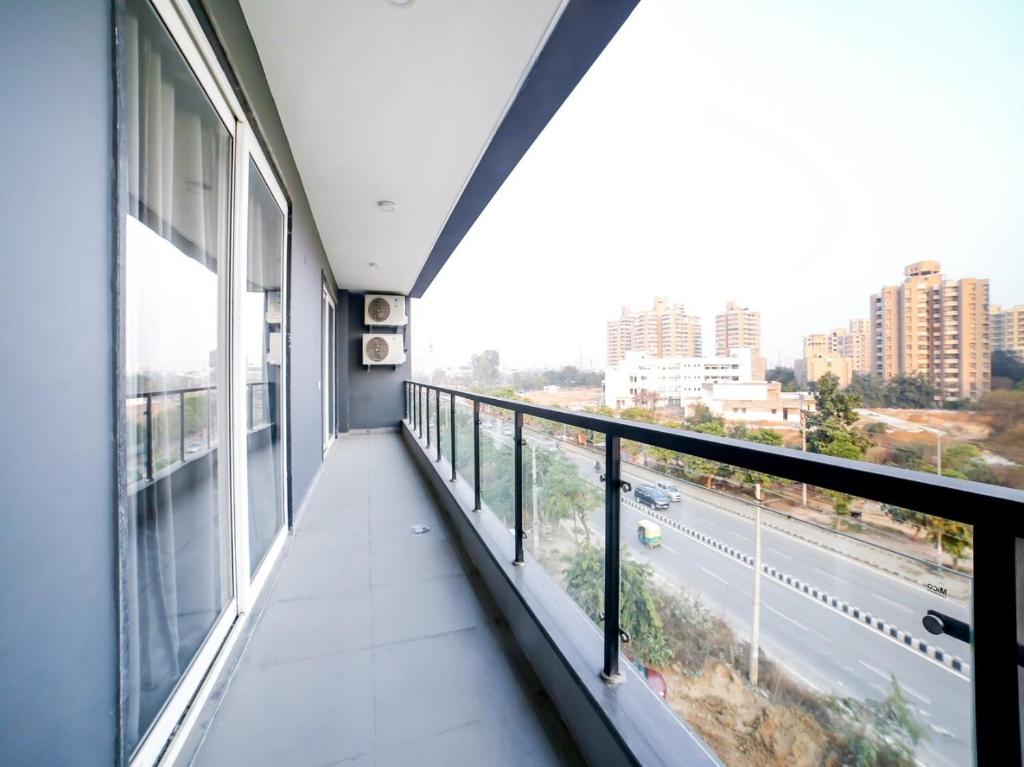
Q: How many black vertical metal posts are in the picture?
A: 11